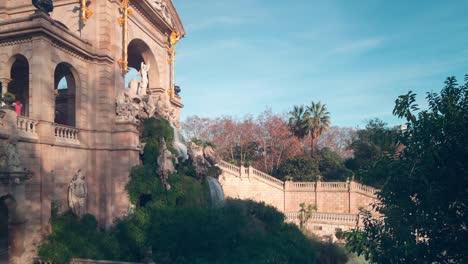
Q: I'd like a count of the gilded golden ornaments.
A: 3